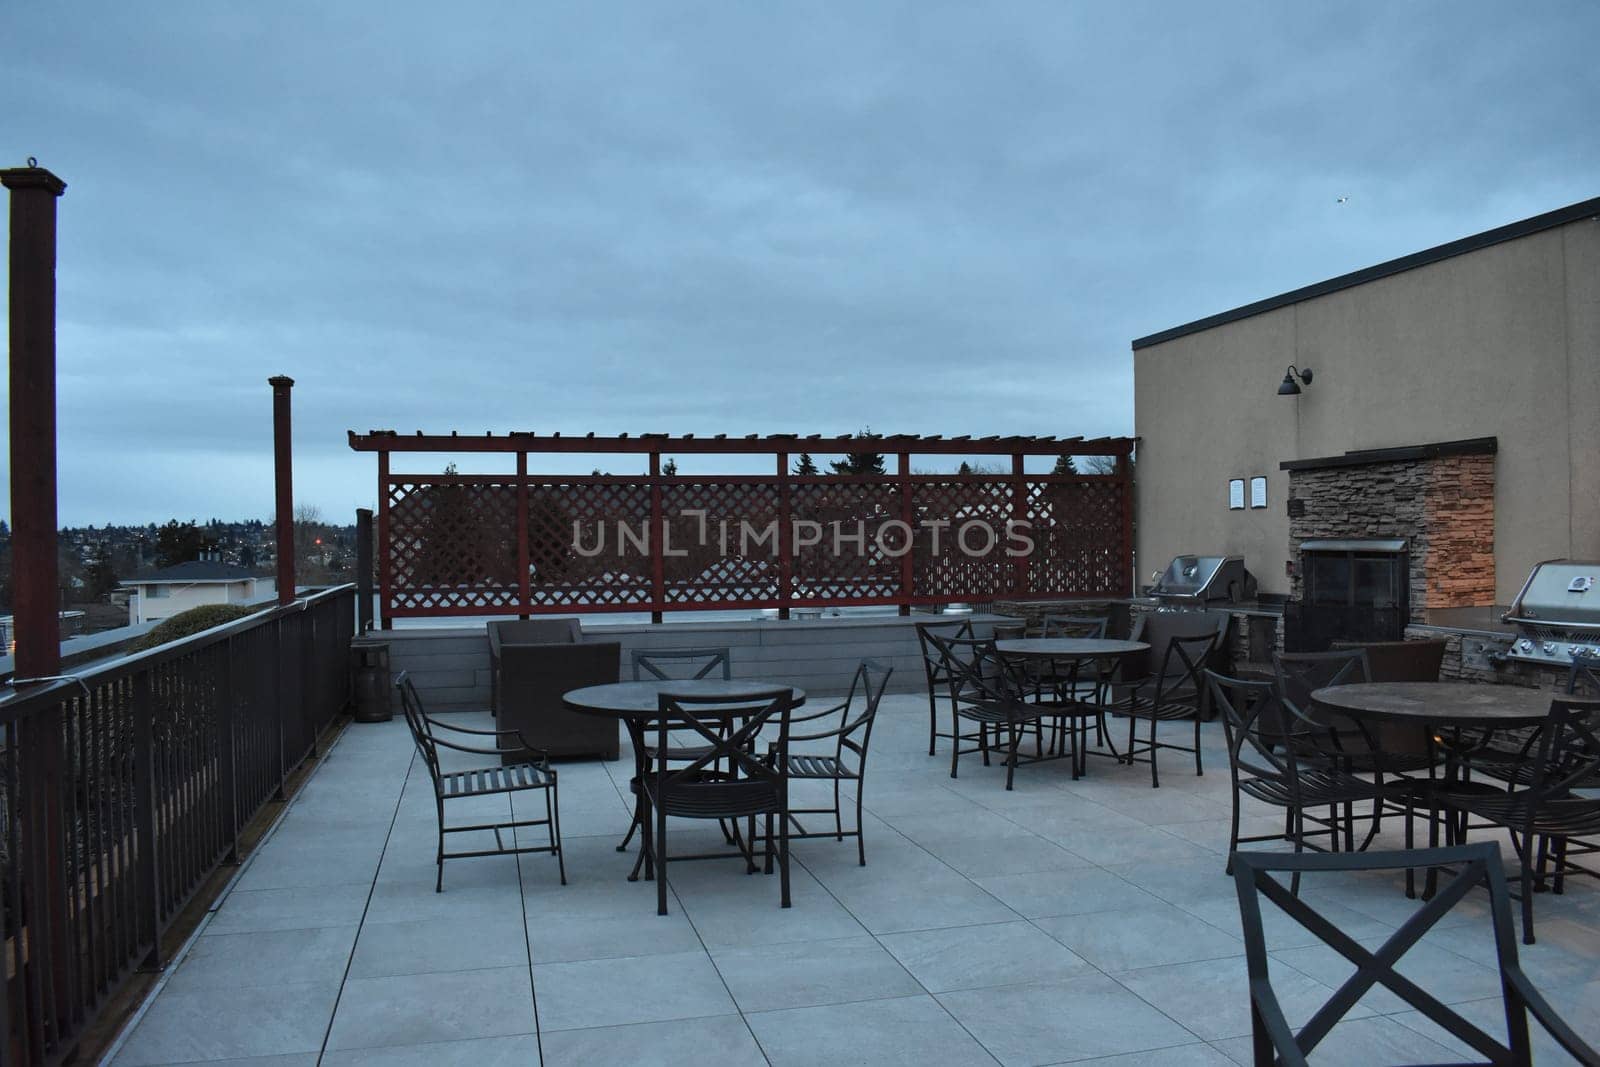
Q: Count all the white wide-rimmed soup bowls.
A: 0